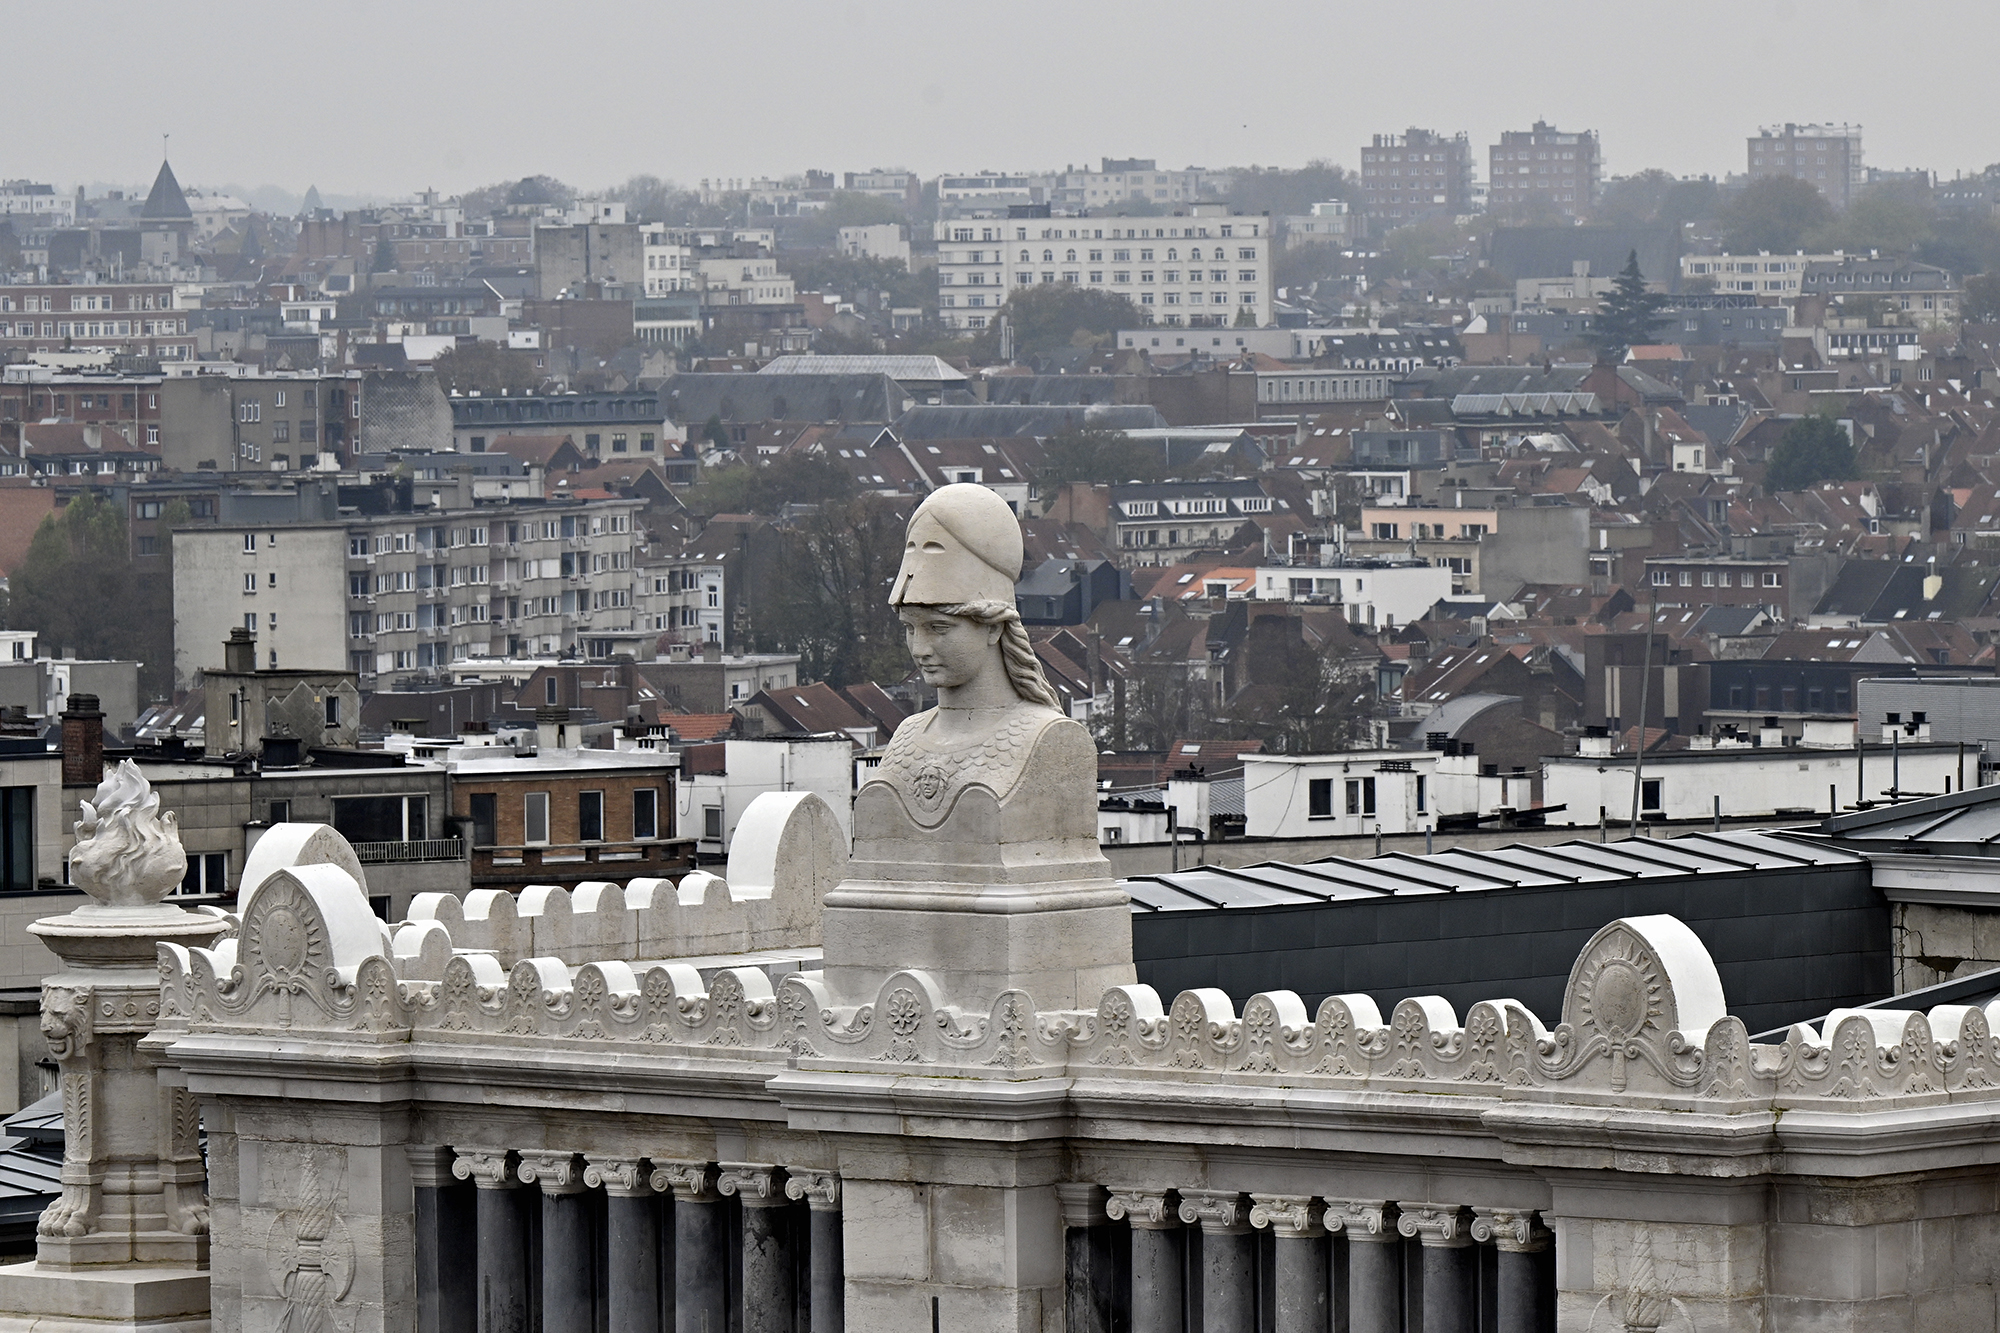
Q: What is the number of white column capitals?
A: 12